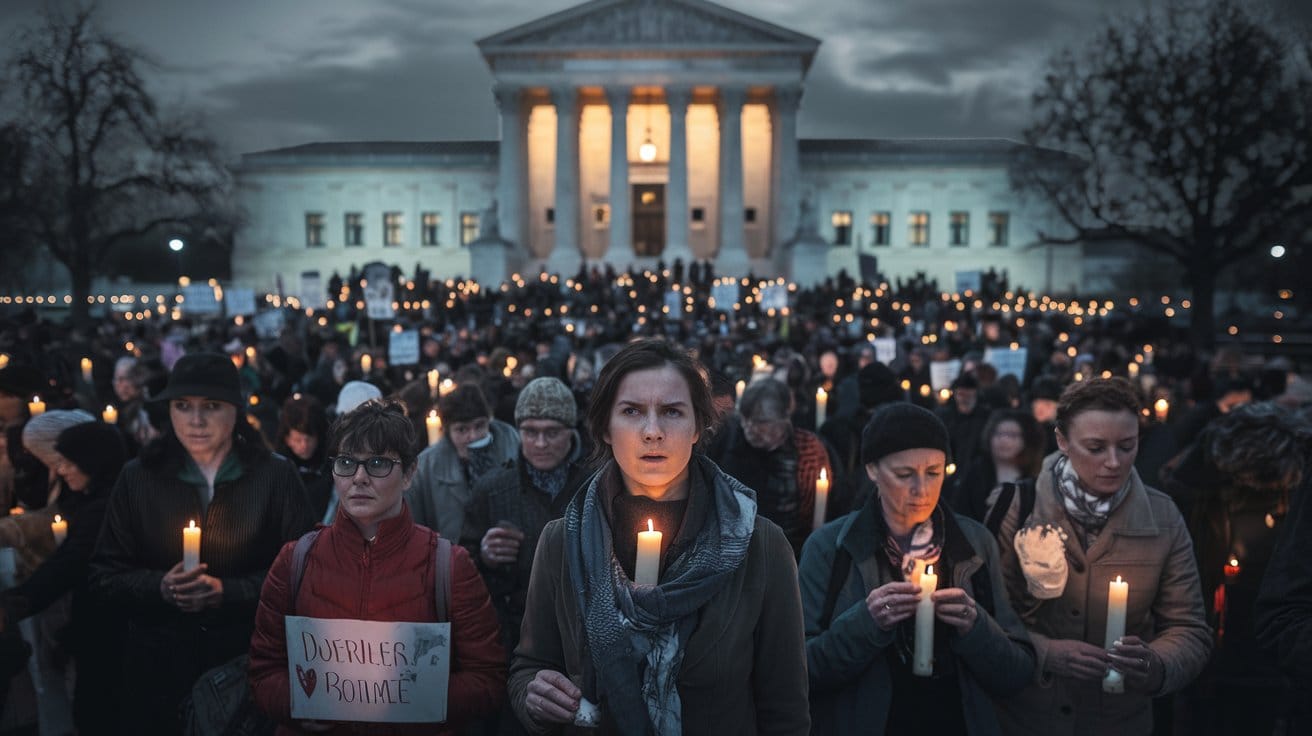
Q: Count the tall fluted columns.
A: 6